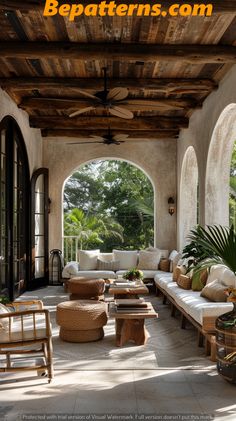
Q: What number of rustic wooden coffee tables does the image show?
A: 2